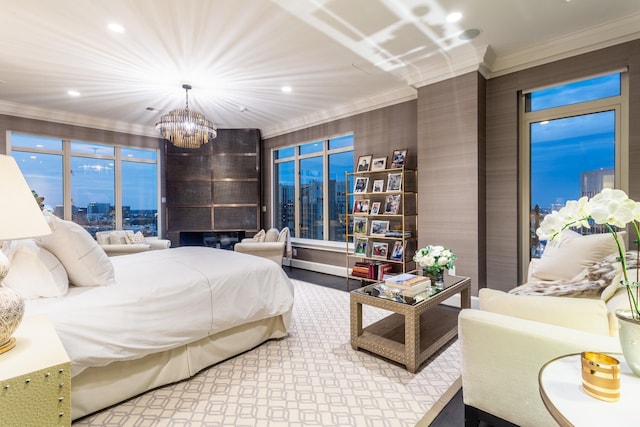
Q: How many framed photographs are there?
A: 14